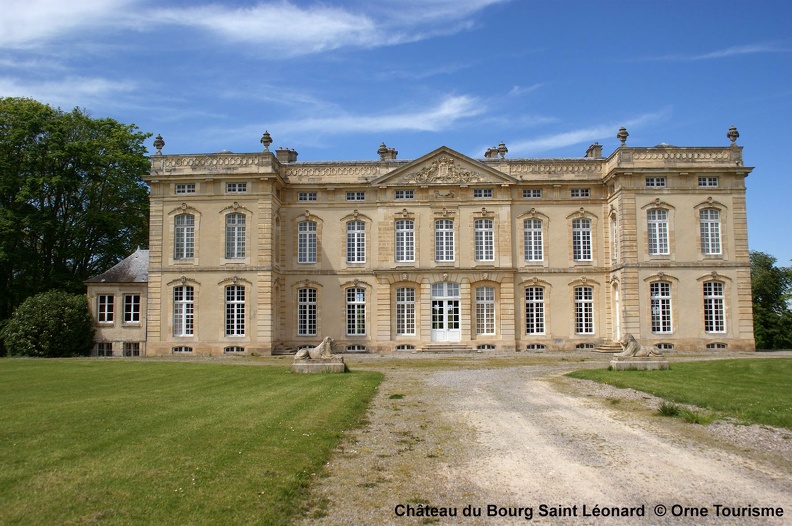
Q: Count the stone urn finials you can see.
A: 6